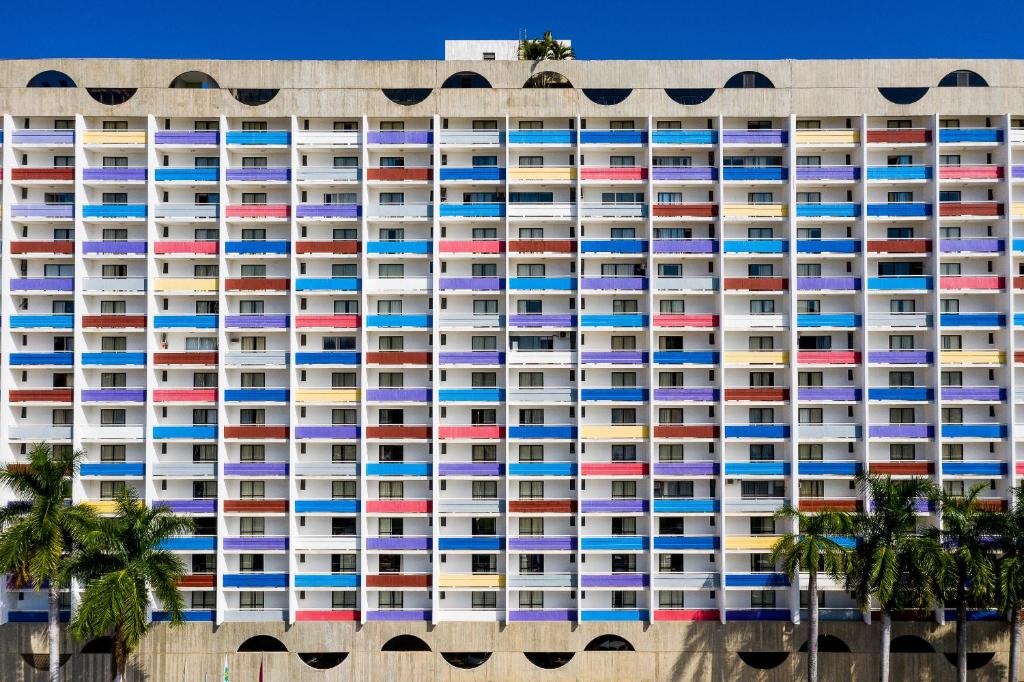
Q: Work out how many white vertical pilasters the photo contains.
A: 15